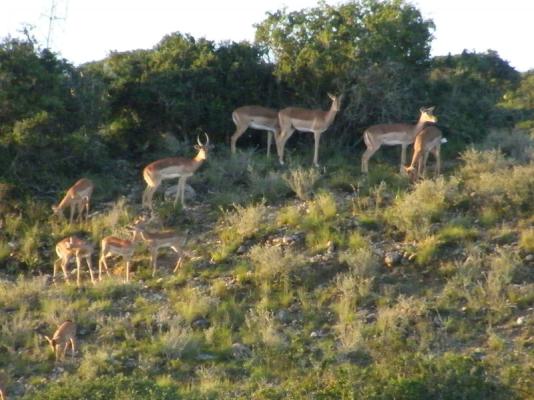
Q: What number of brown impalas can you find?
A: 10